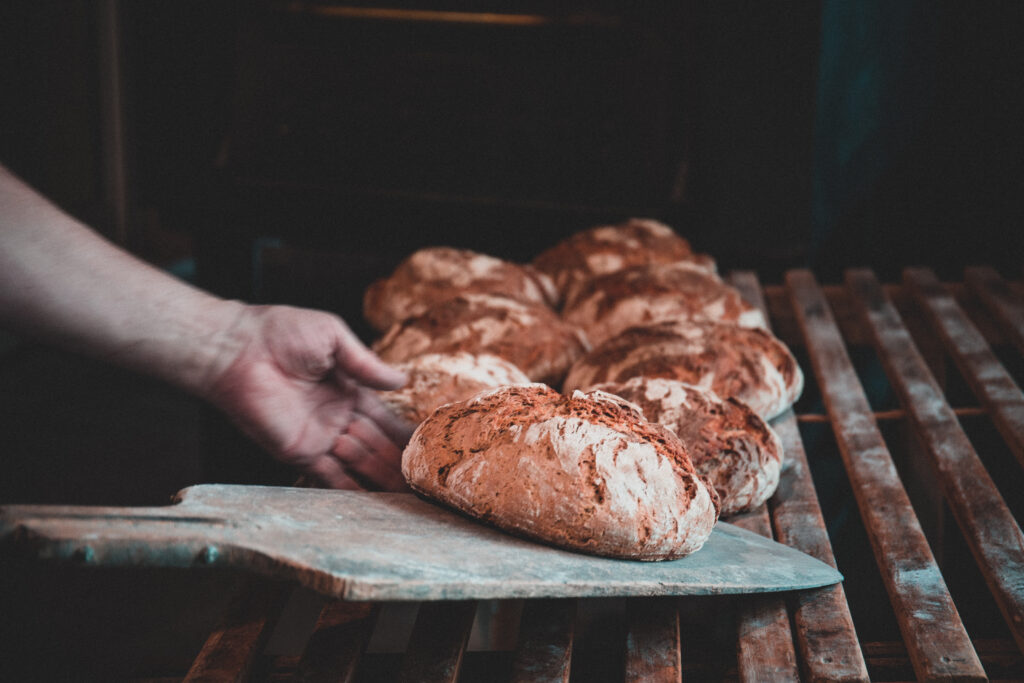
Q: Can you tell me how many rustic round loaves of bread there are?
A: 8